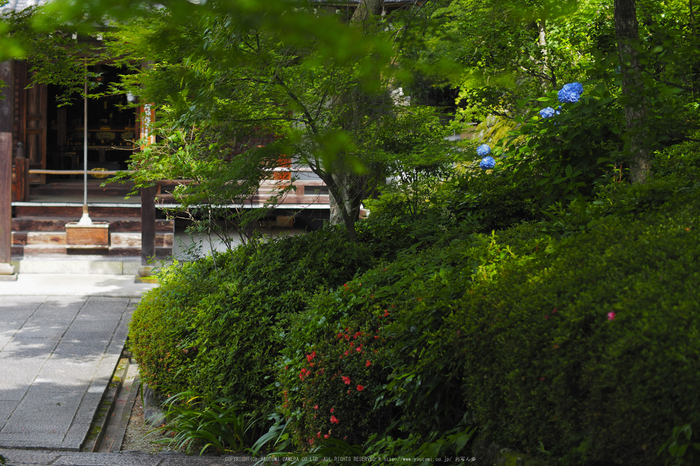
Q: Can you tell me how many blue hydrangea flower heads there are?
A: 4